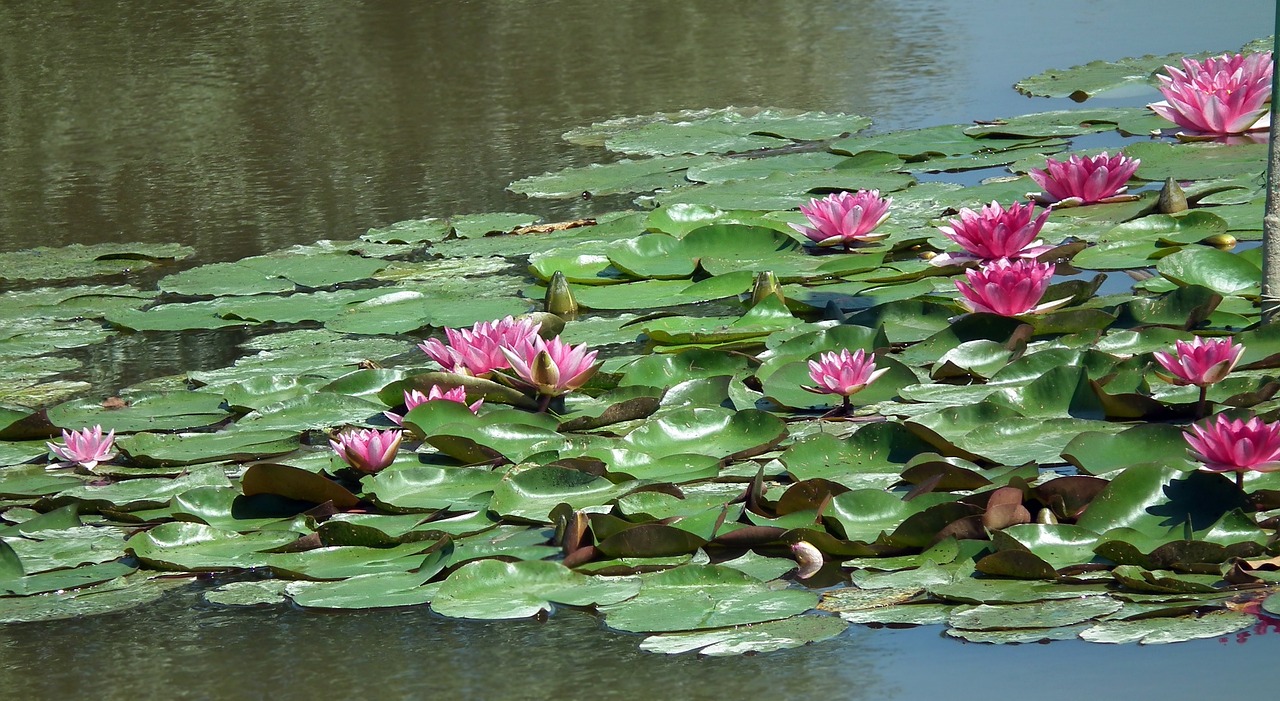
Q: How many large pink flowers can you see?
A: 13